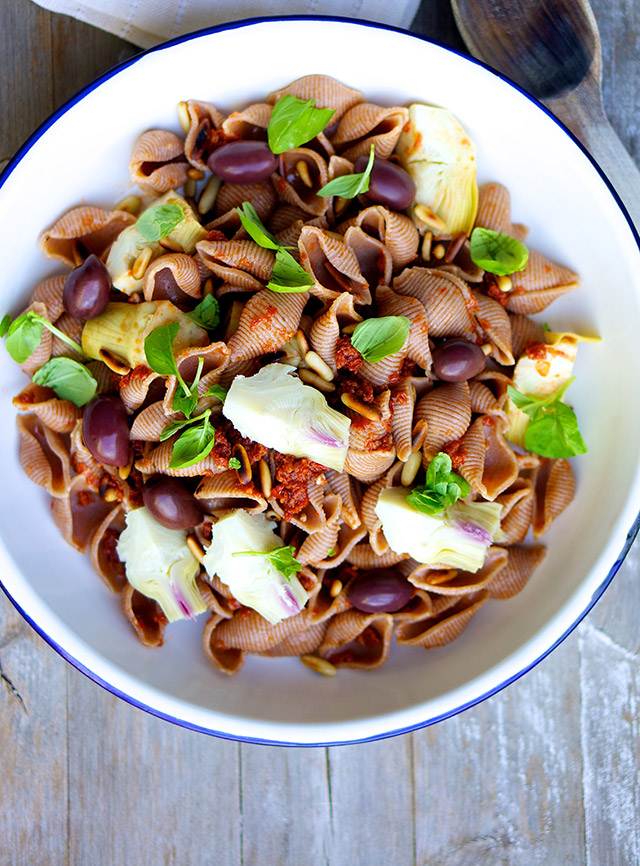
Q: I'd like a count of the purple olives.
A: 7